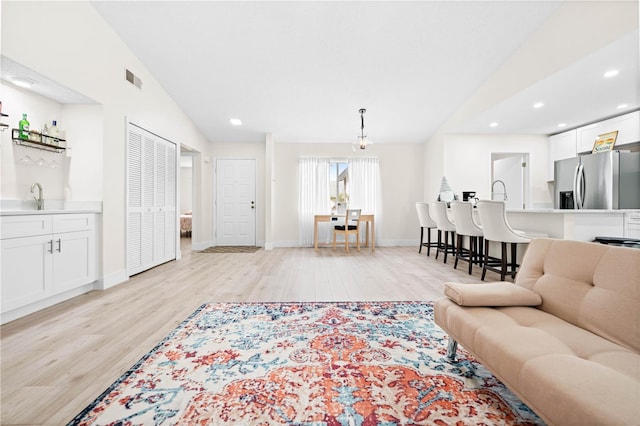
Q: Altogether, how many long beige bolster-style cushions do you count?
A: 1